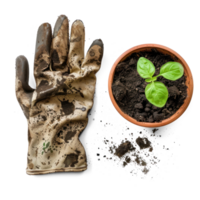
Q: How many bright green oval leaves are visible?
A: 3